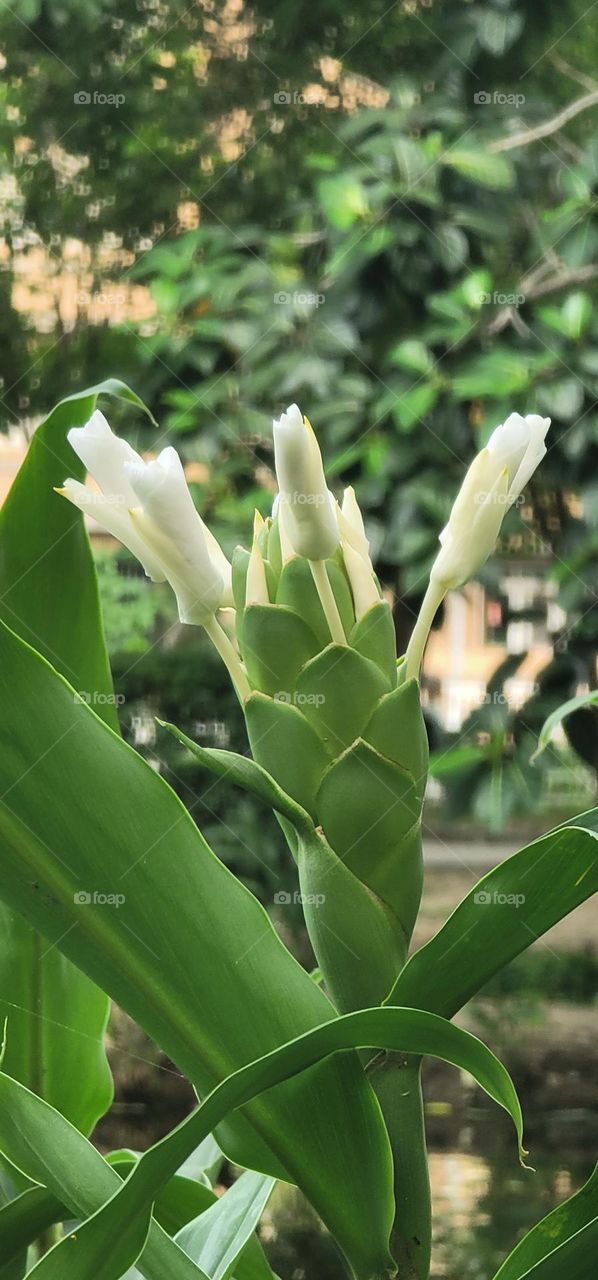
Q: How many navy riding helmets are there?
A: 0